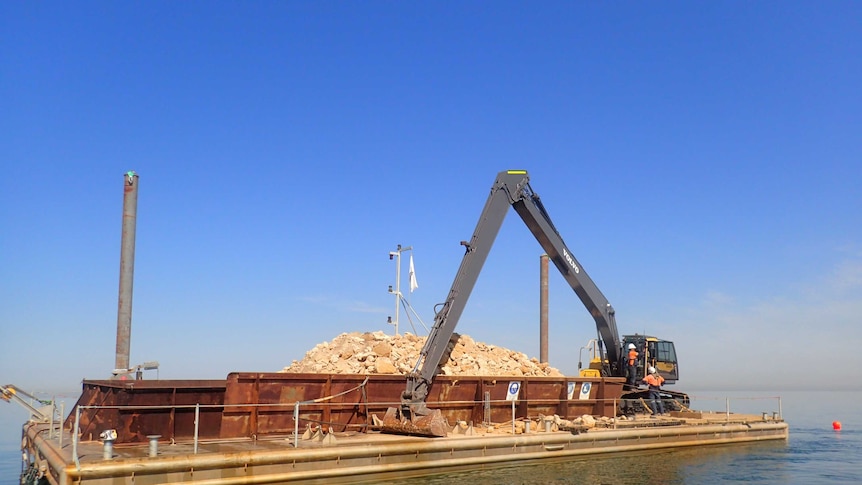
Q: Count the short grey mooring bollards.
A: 6